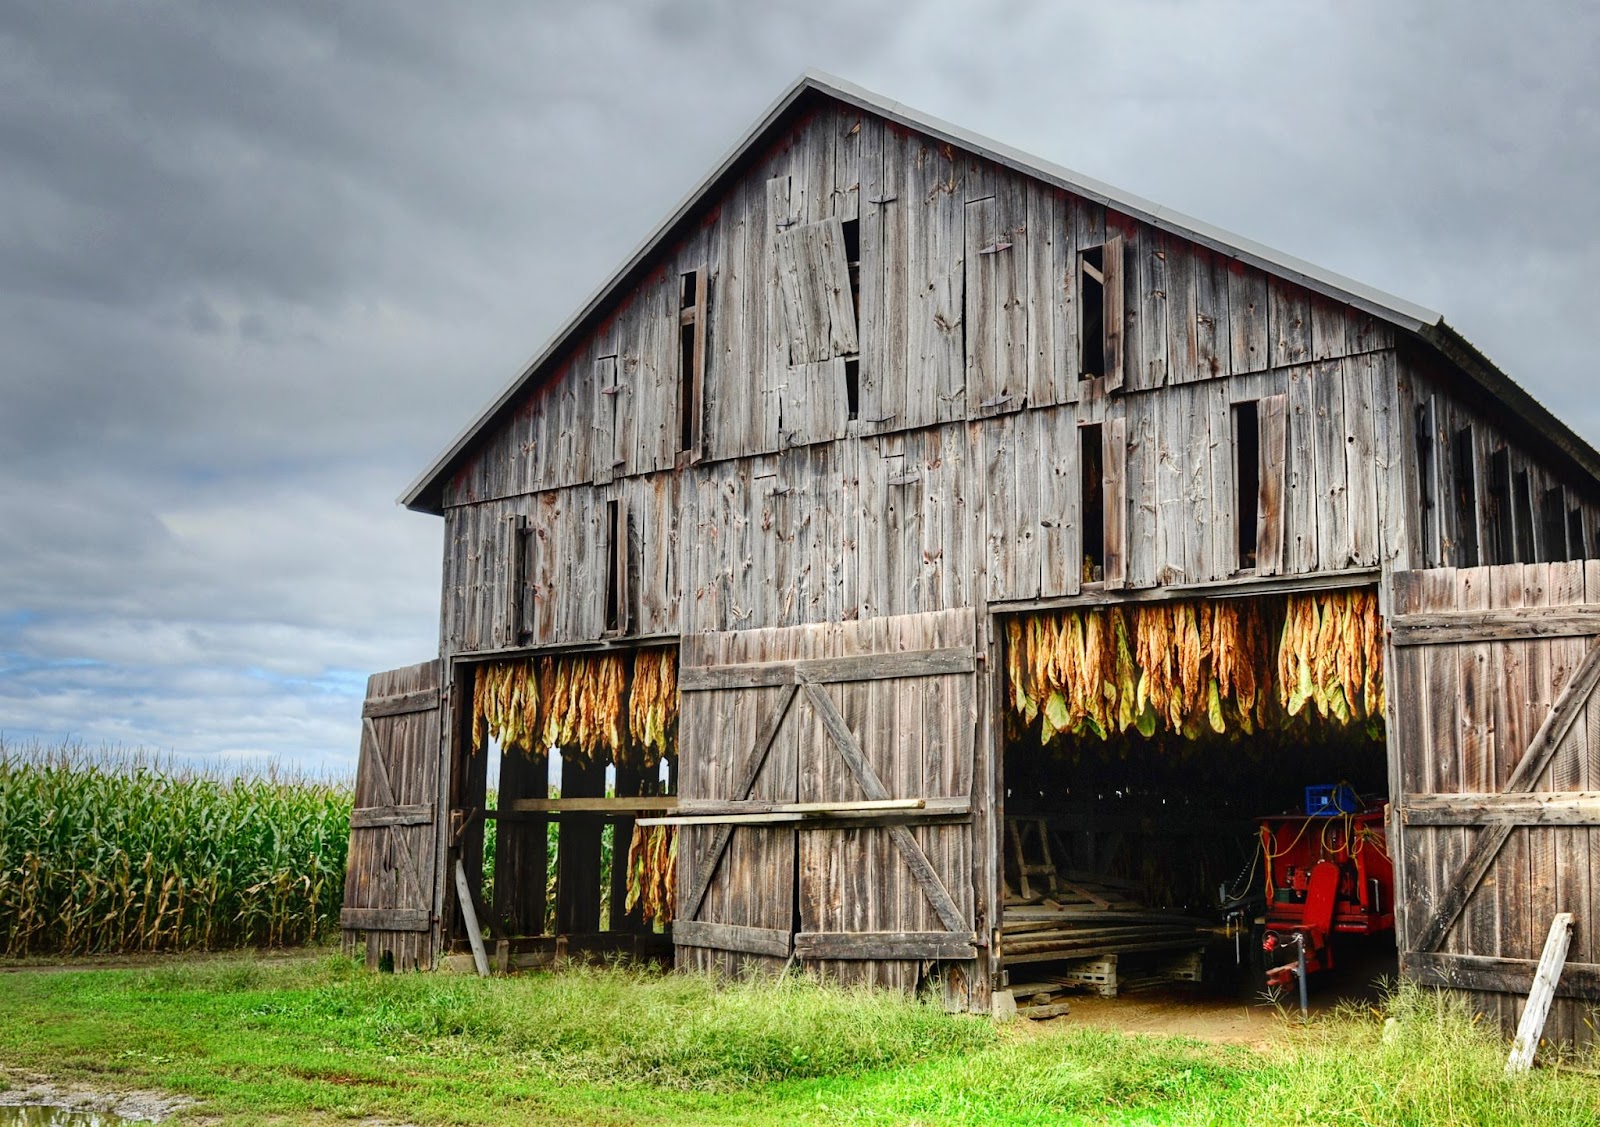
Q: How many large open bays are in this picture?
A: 2